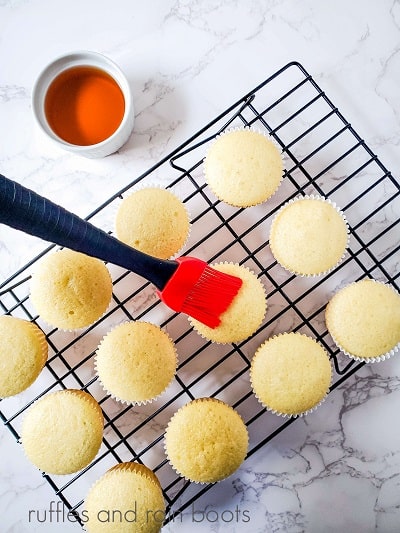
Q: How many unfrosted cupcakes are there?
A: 12